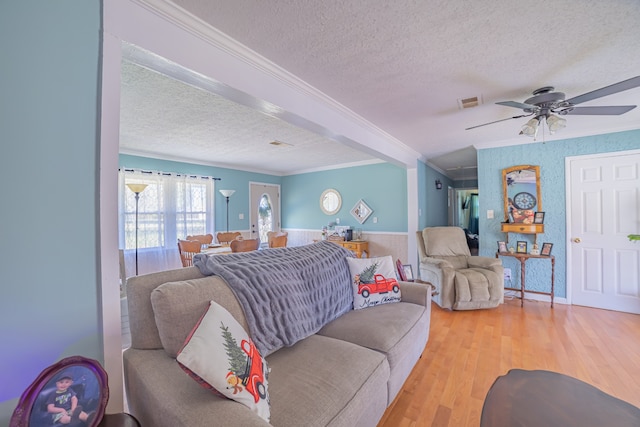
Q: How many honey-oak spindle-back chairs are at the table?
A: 5